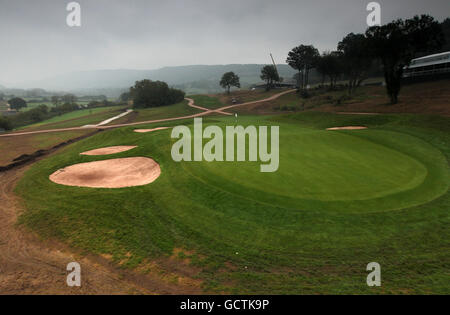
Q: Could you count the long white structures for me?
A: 1